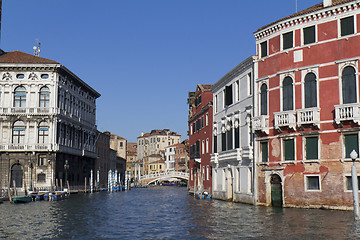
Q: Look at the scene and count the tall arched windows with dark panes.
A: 4